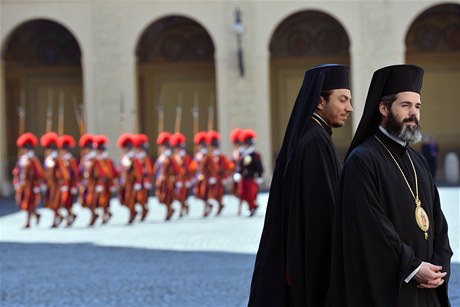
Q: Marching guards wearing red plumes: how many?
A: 13